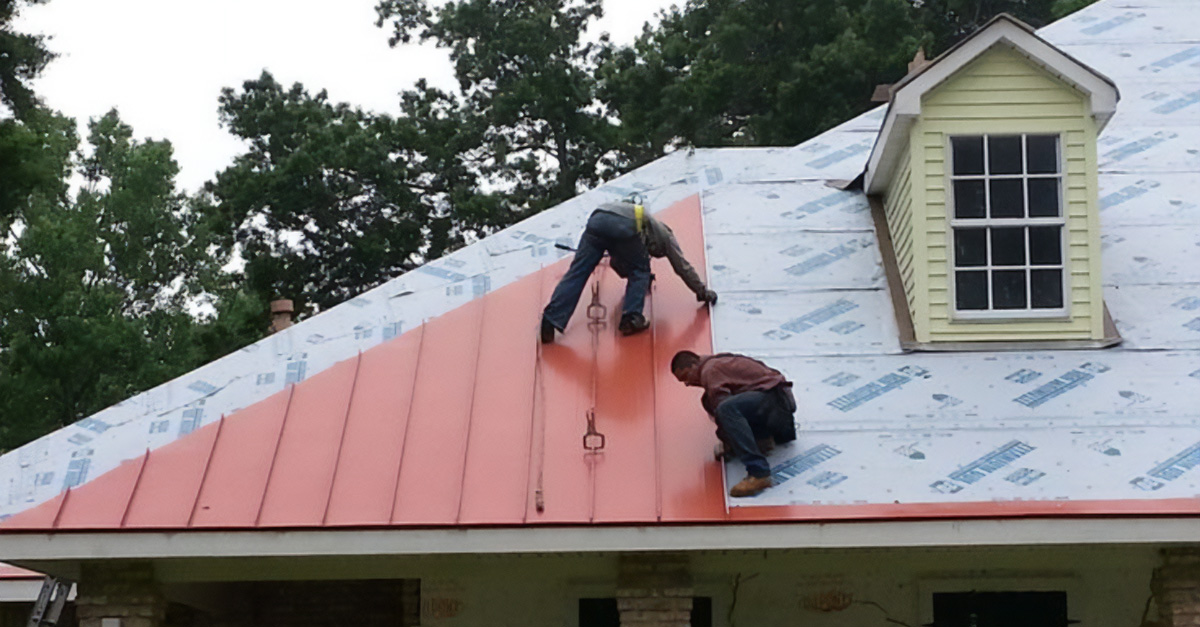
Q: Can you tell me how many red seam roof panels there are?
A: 11